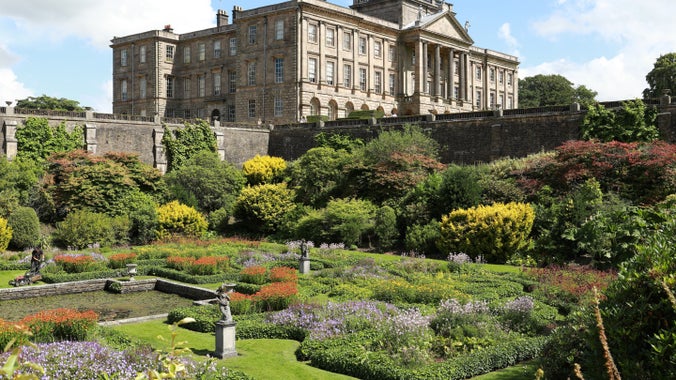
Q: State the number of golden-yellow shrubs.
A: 5